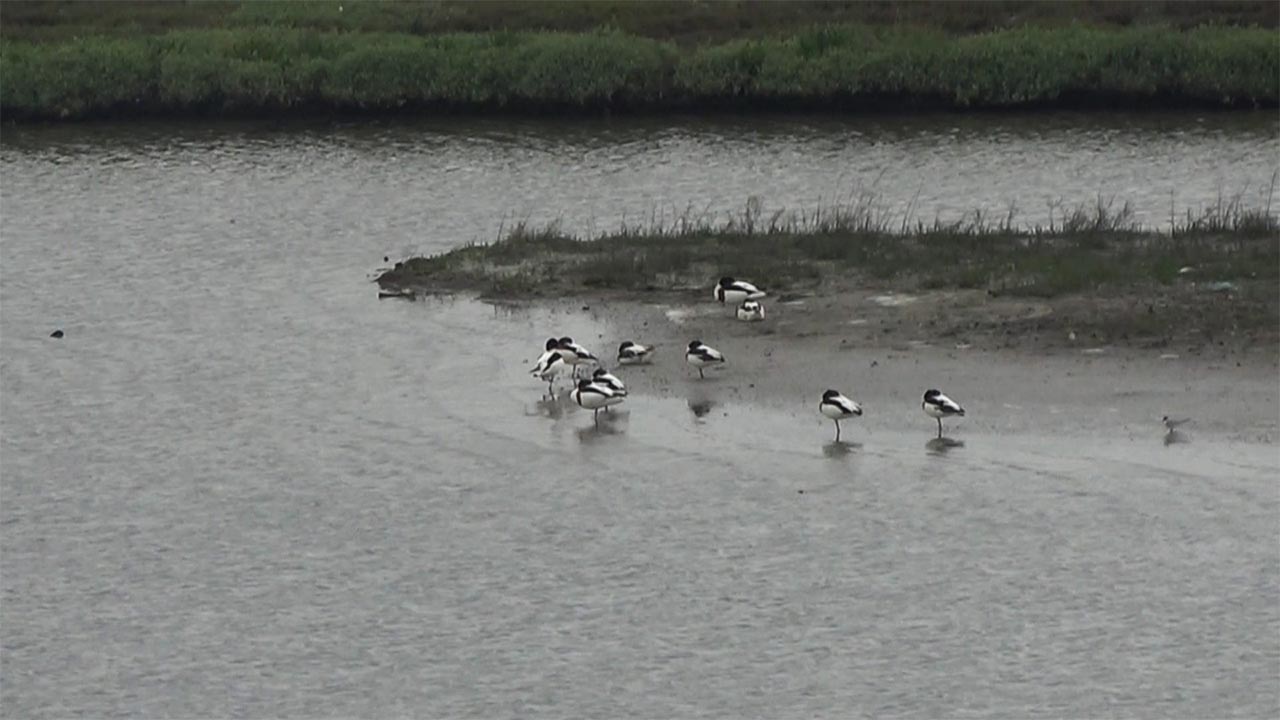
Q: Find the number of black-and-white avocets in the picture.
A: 10